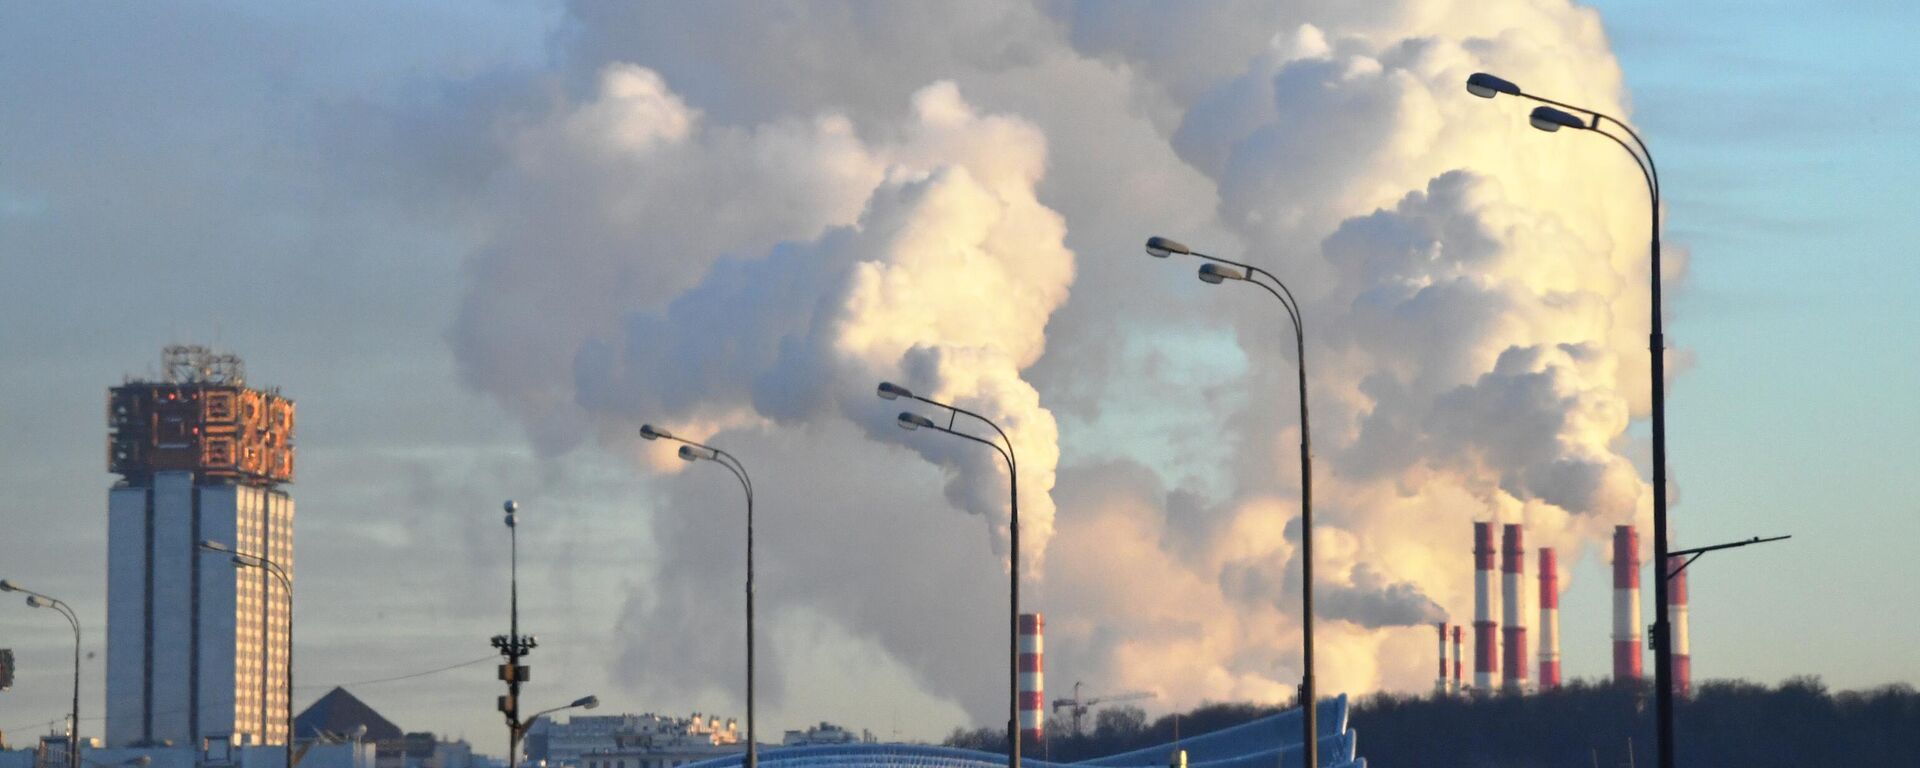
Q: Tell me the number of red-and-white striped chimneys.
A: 8